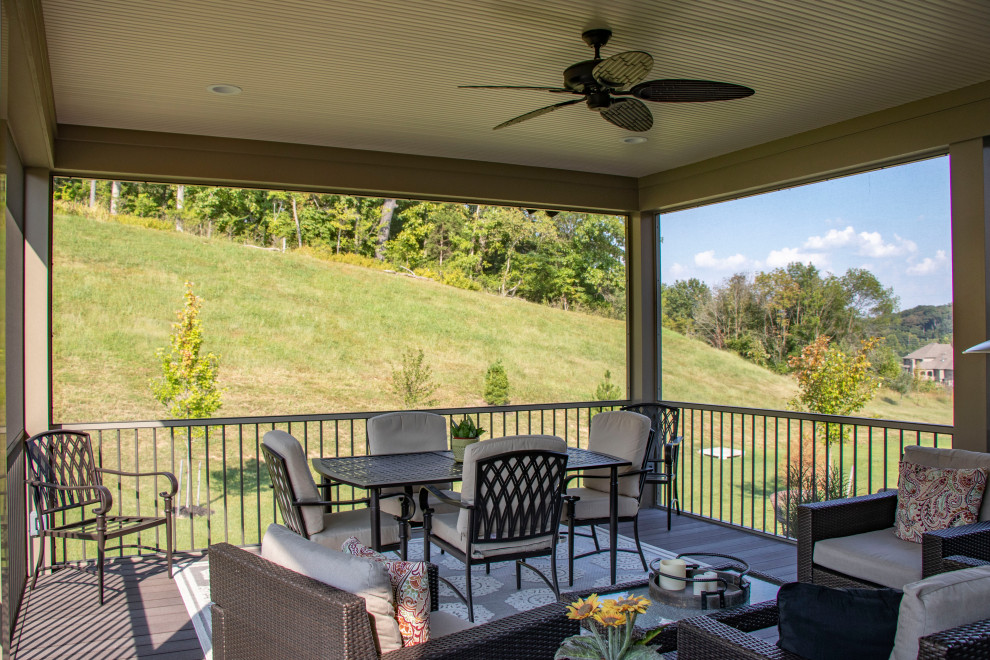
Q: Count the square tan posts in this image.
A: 3